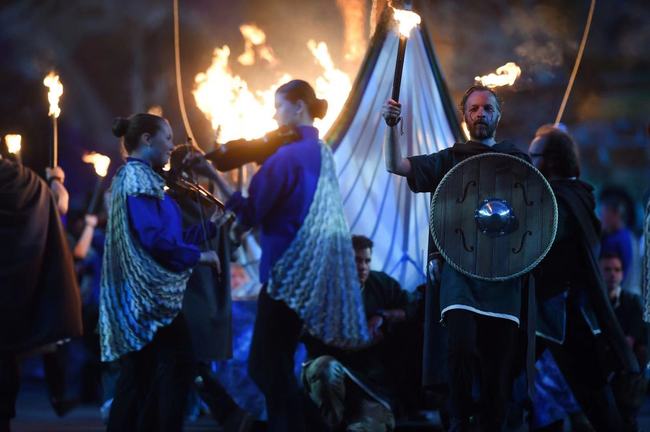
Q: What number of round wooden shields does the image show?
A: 1